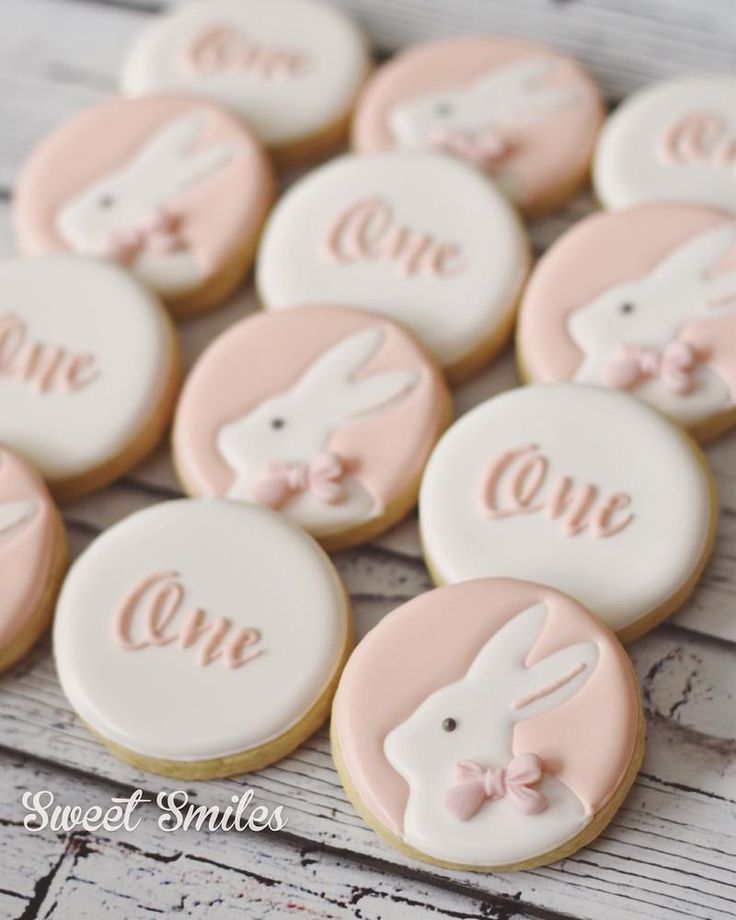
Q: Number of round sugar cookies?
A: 12